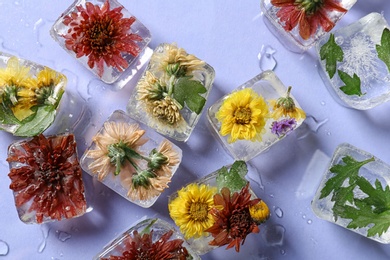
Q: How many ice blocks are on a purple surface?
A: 11